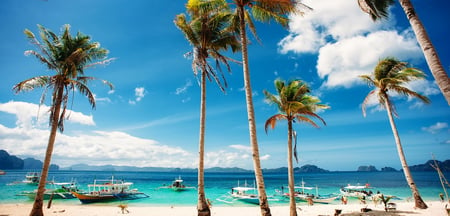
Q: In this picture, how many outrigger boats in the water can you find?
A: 7